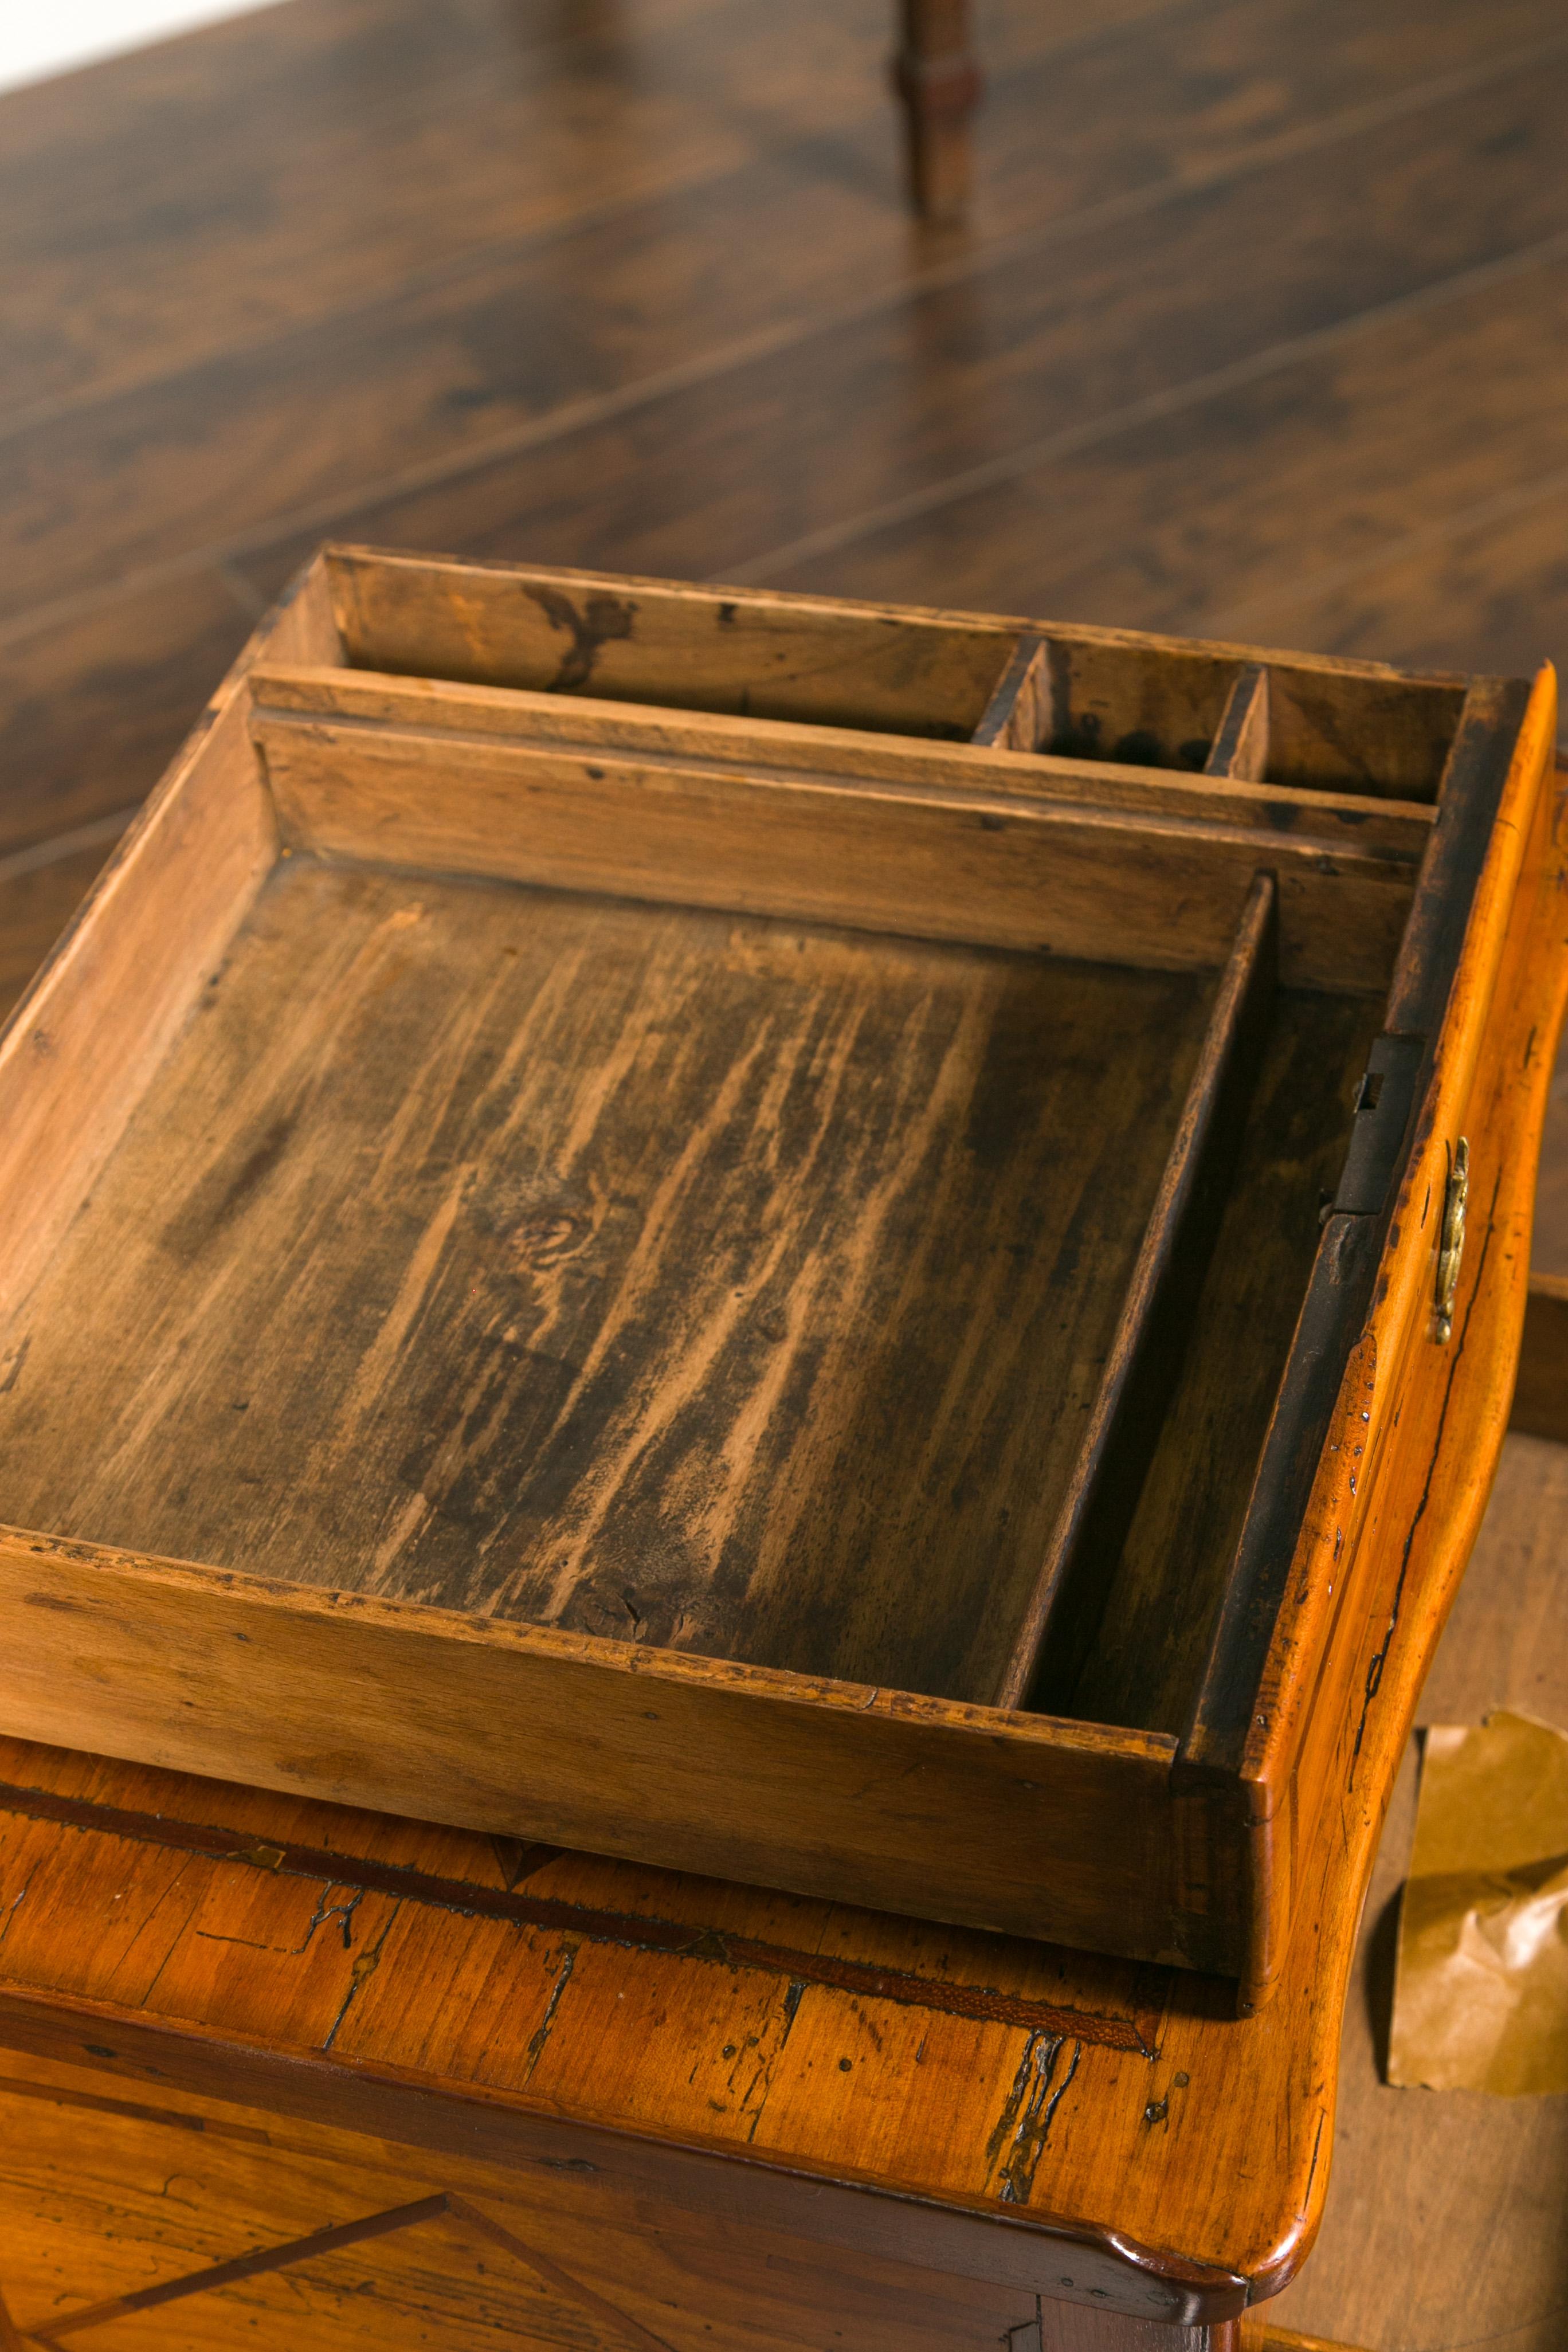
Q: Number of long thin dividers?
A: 2